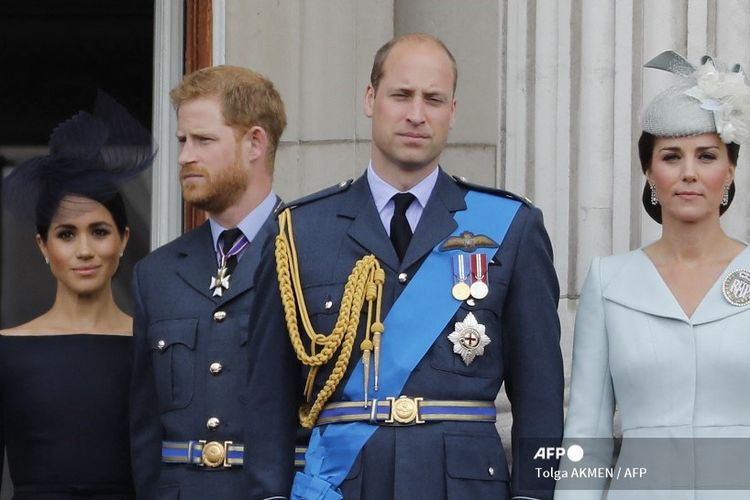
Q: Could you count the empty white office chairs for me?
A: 0